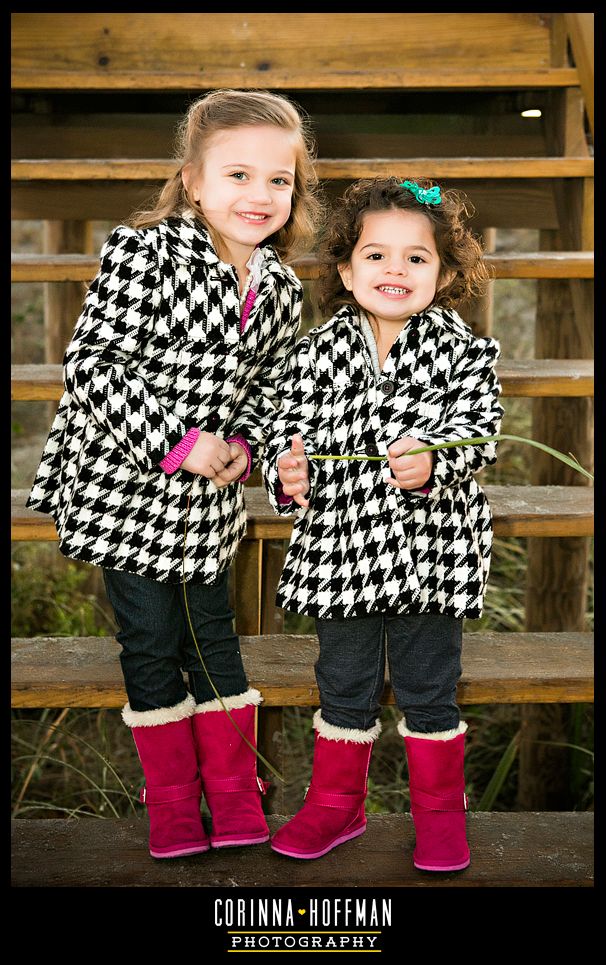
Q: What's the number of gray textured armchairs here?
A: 0